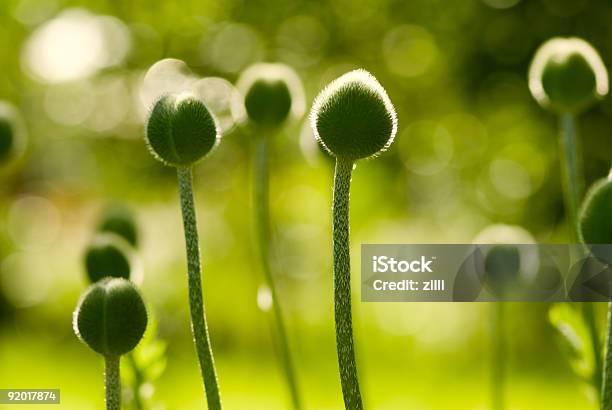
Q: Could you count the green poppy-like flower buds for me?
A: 10